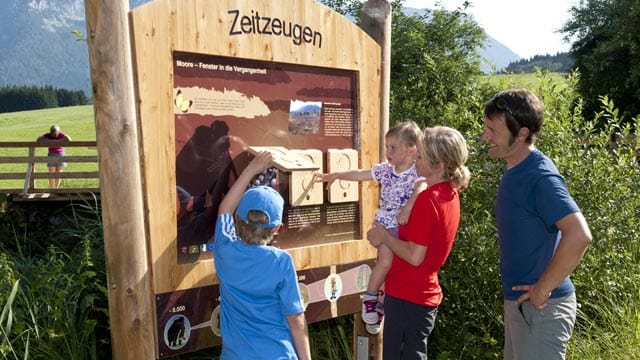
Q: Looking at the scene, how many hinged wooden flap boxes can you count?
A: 3